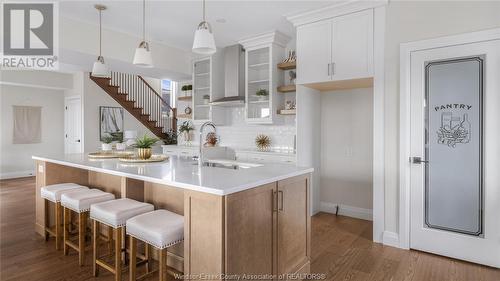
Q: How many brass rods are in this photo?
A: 3